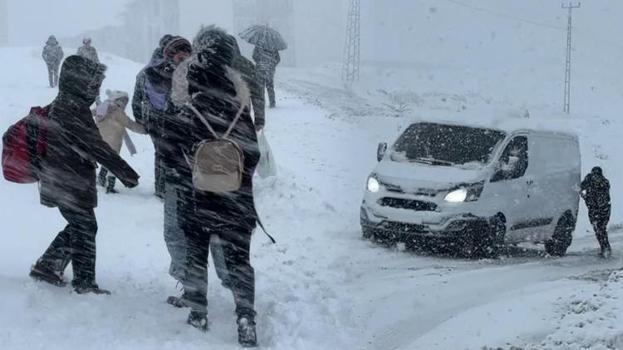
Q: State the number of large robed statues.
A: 0